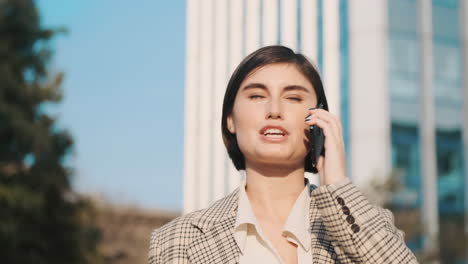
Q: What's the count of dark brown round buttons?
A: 4